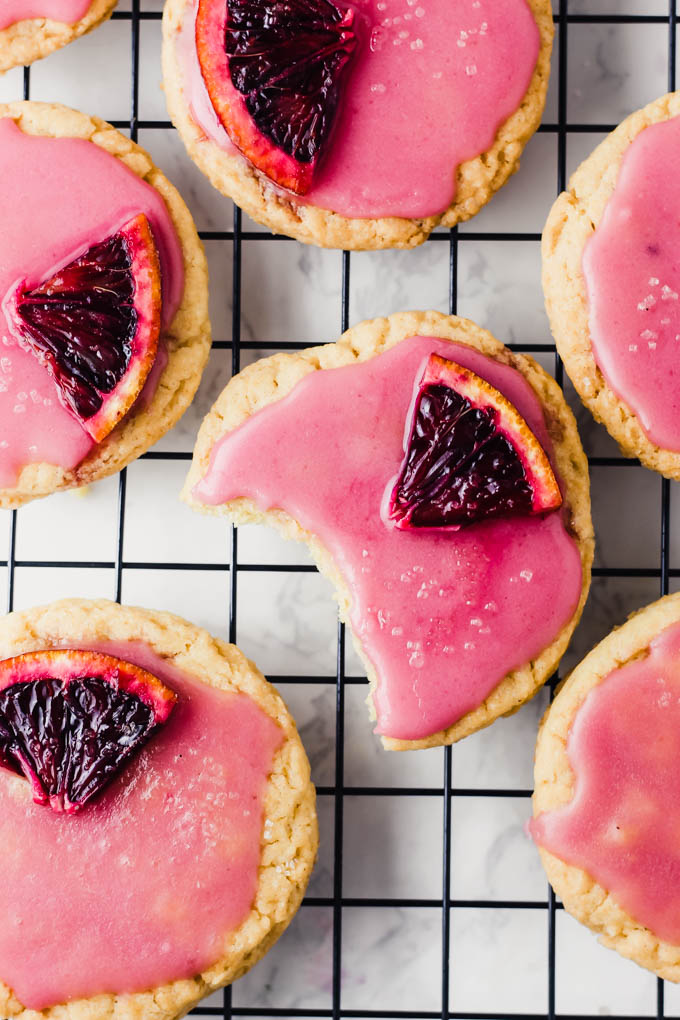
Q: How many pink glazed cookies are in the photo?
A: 7